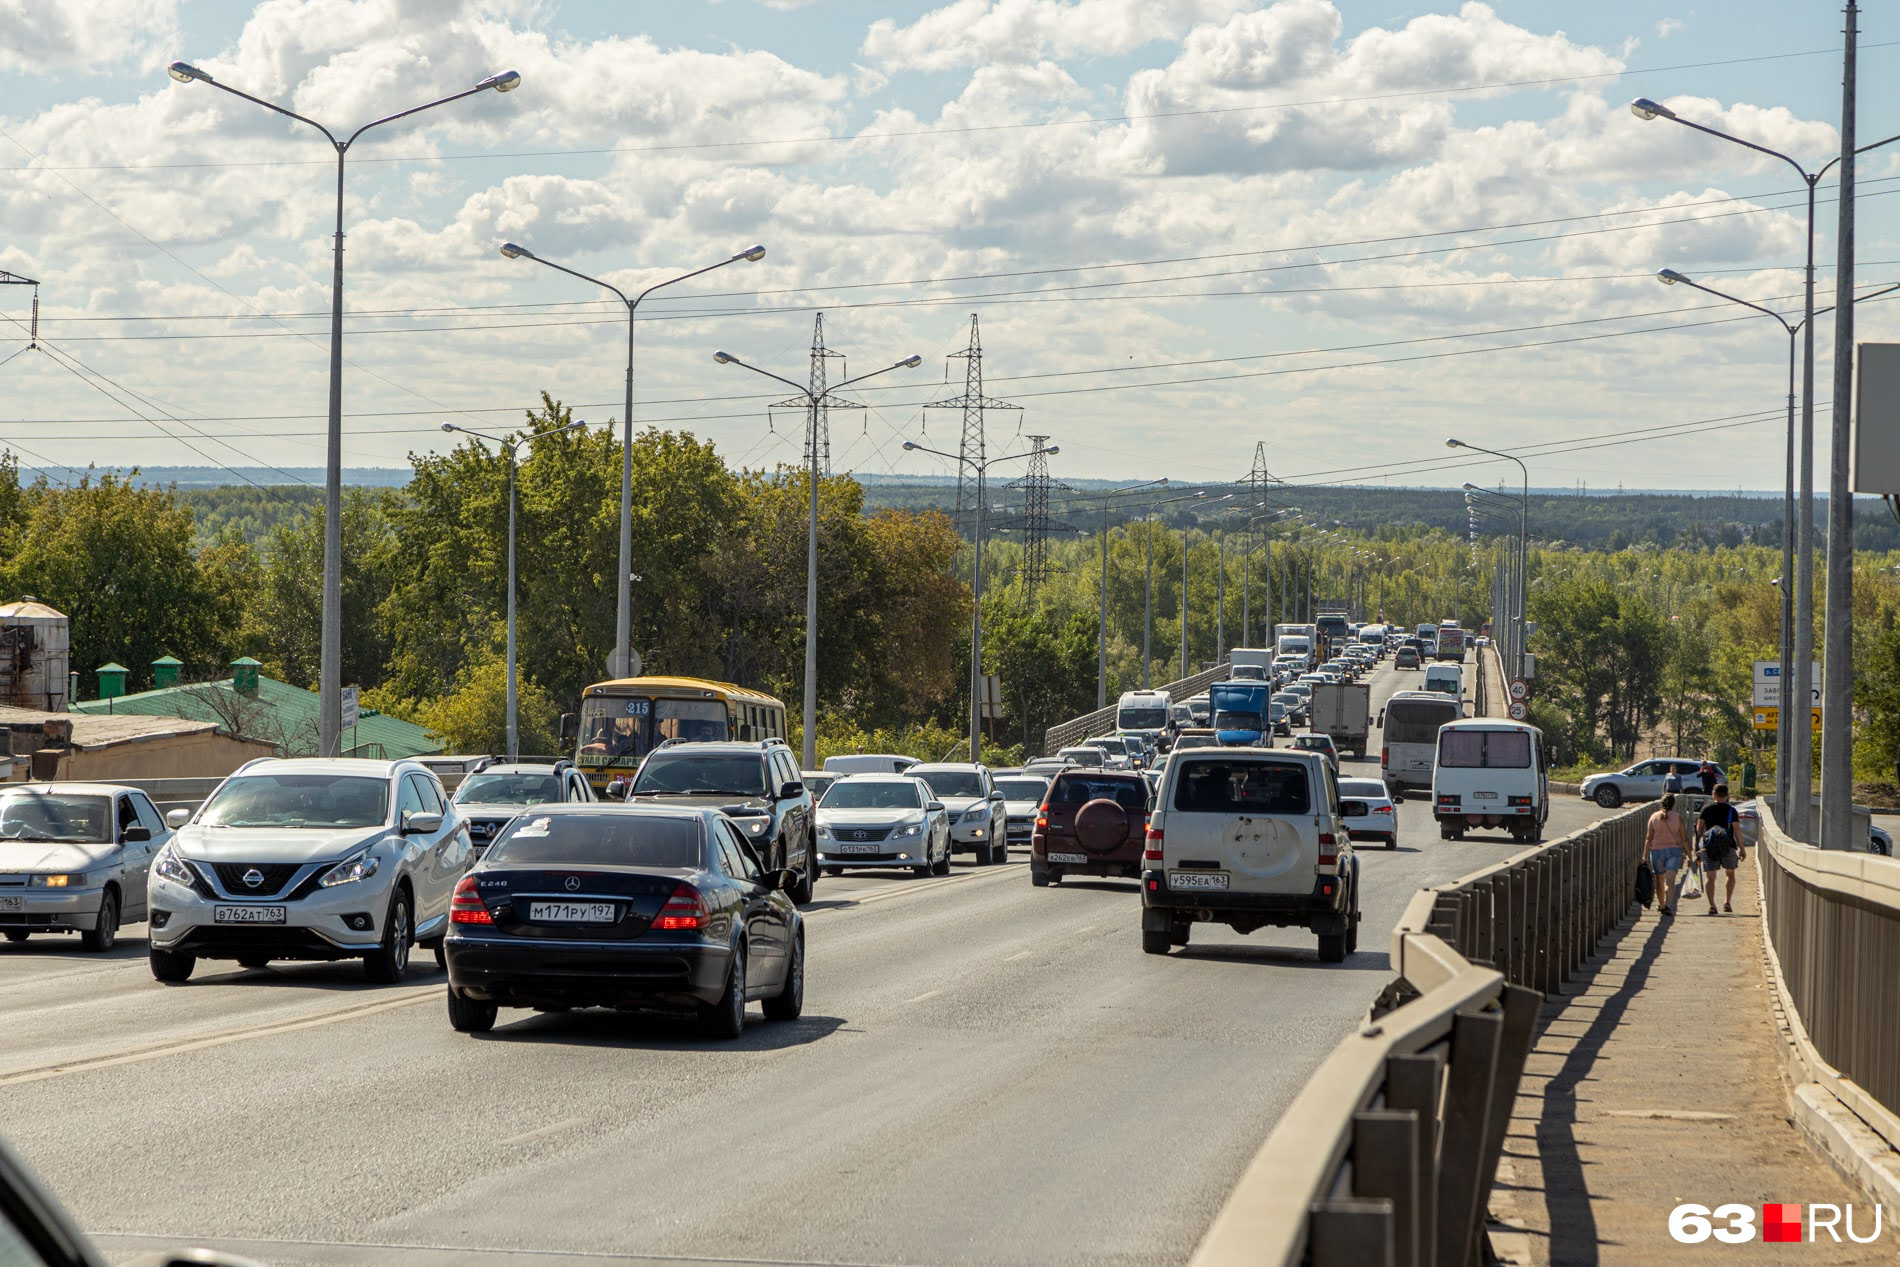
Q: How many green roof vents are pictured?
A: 3